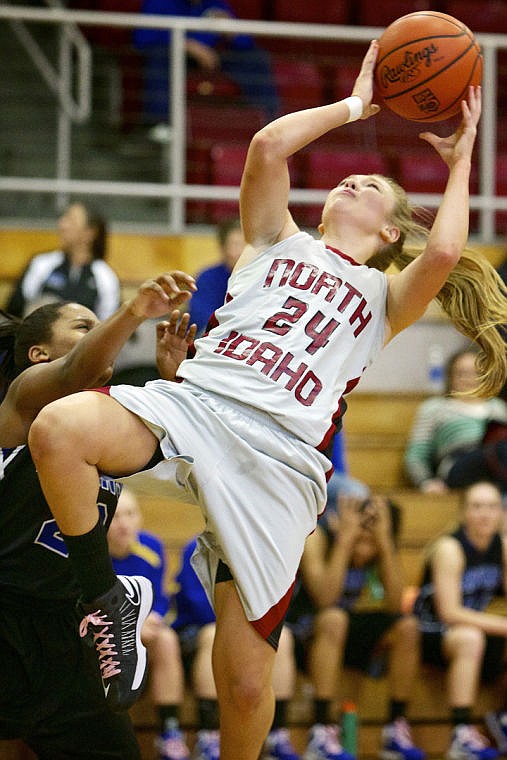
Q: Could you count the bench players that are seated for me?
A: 4